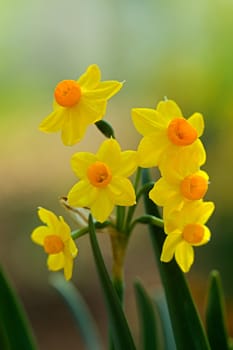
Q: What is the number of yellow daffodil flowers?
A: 6